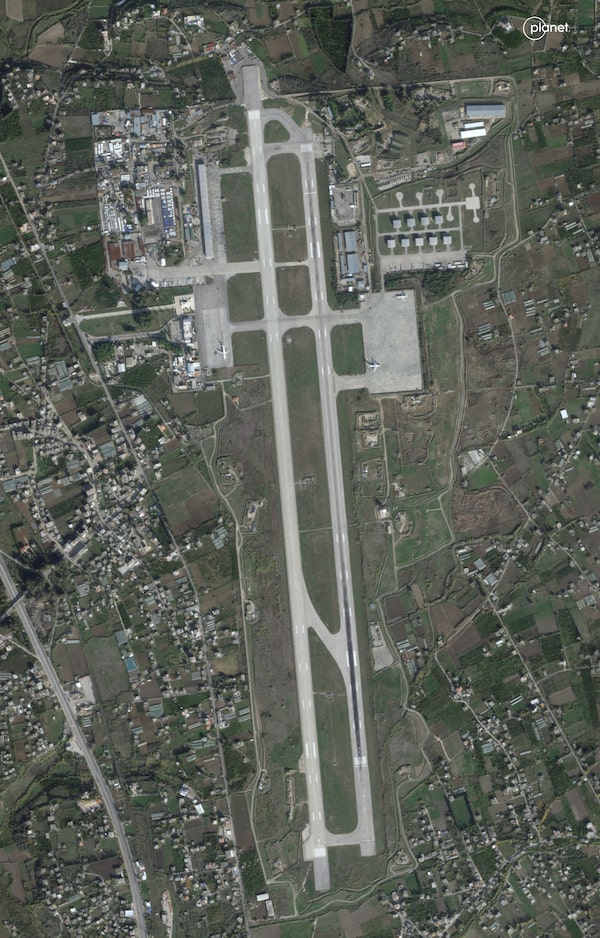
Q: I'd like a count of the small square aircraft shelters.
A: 9